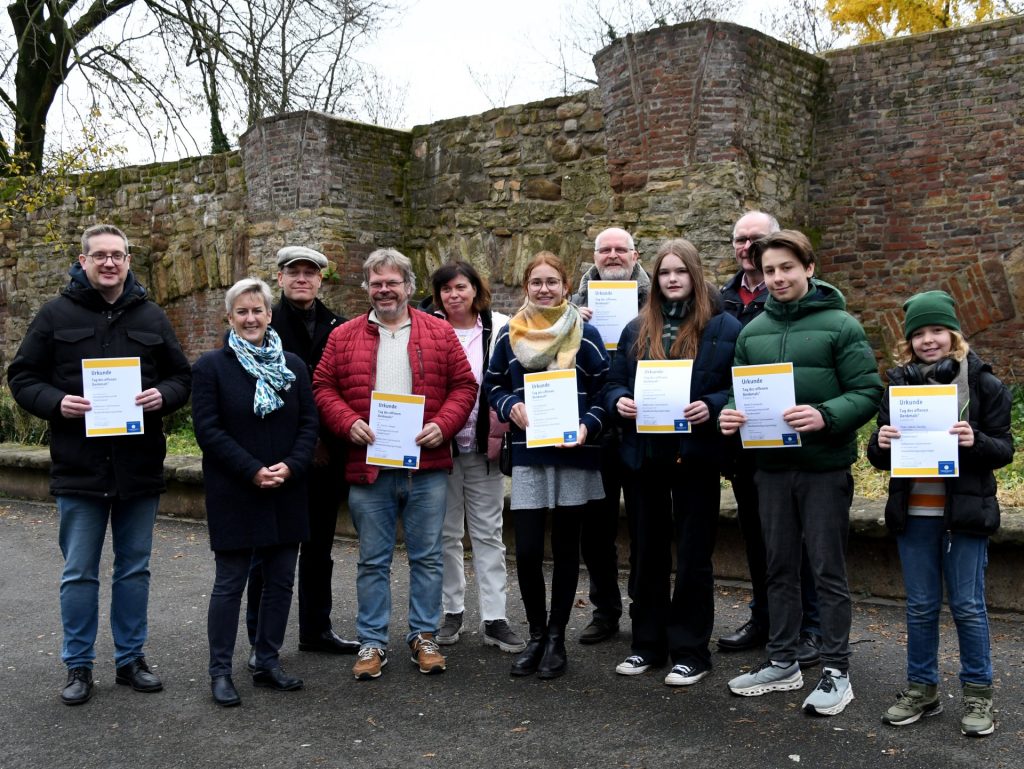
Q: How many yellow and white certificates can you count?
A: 7